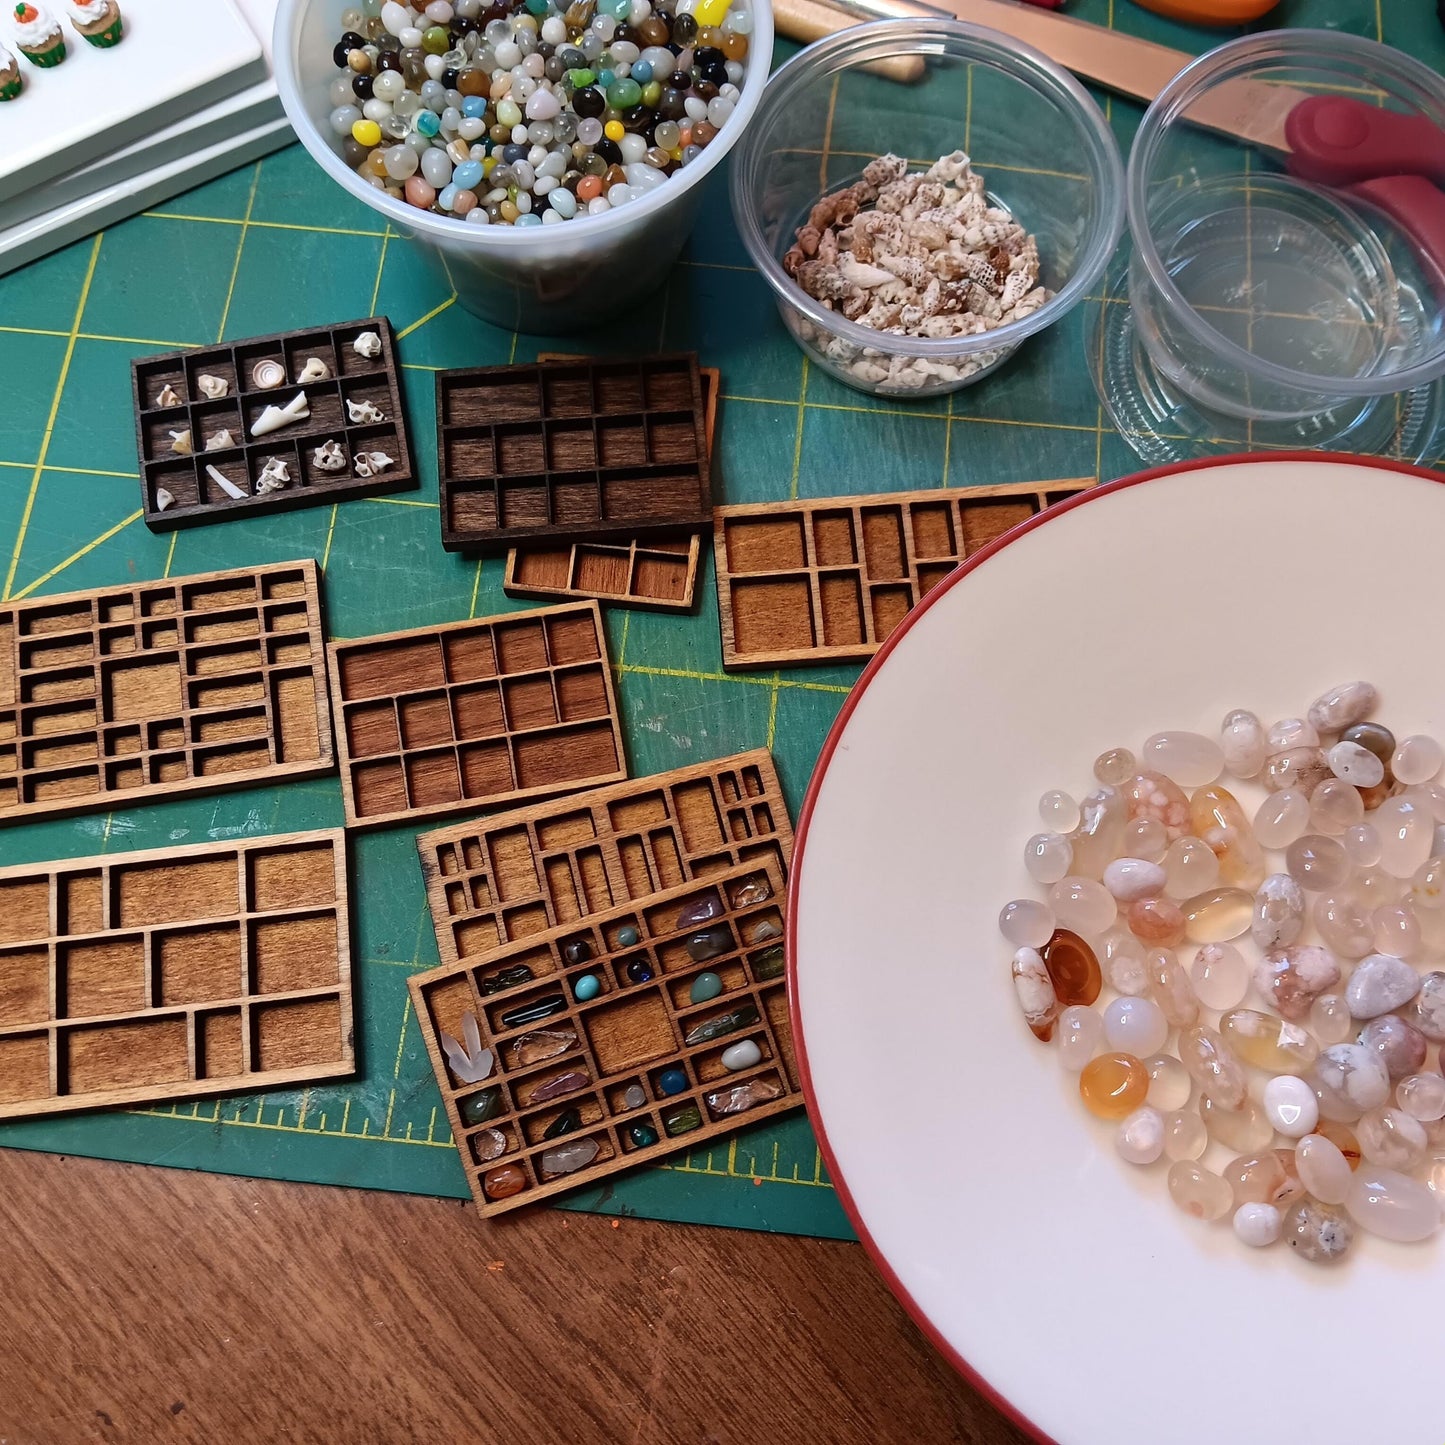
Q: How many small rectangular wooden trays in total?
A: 9